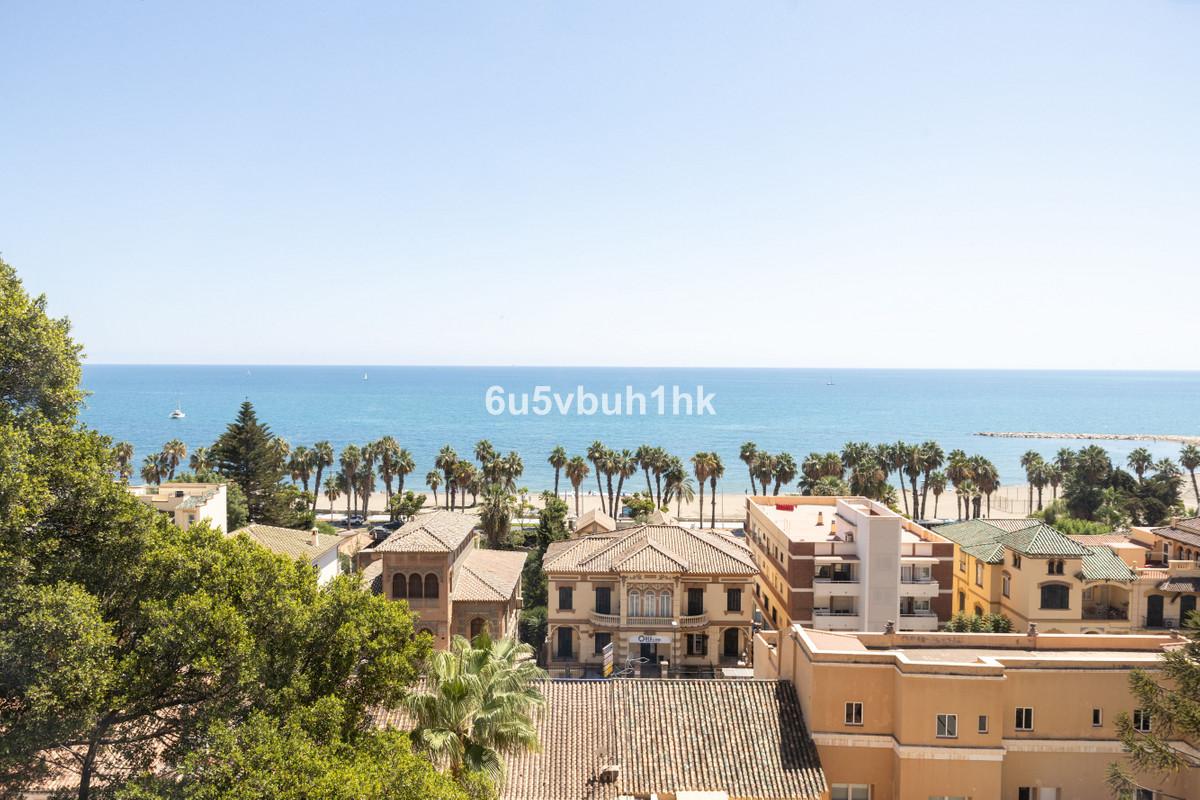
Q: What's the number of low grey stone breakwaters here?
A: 1